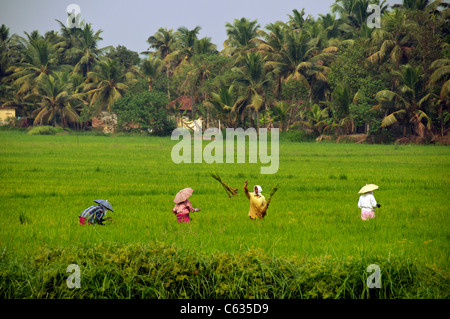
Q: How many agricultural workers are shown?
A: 4